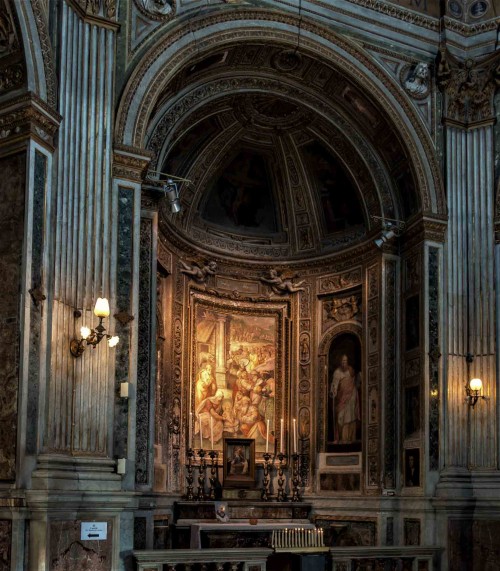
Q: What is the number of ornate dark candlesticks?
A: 6